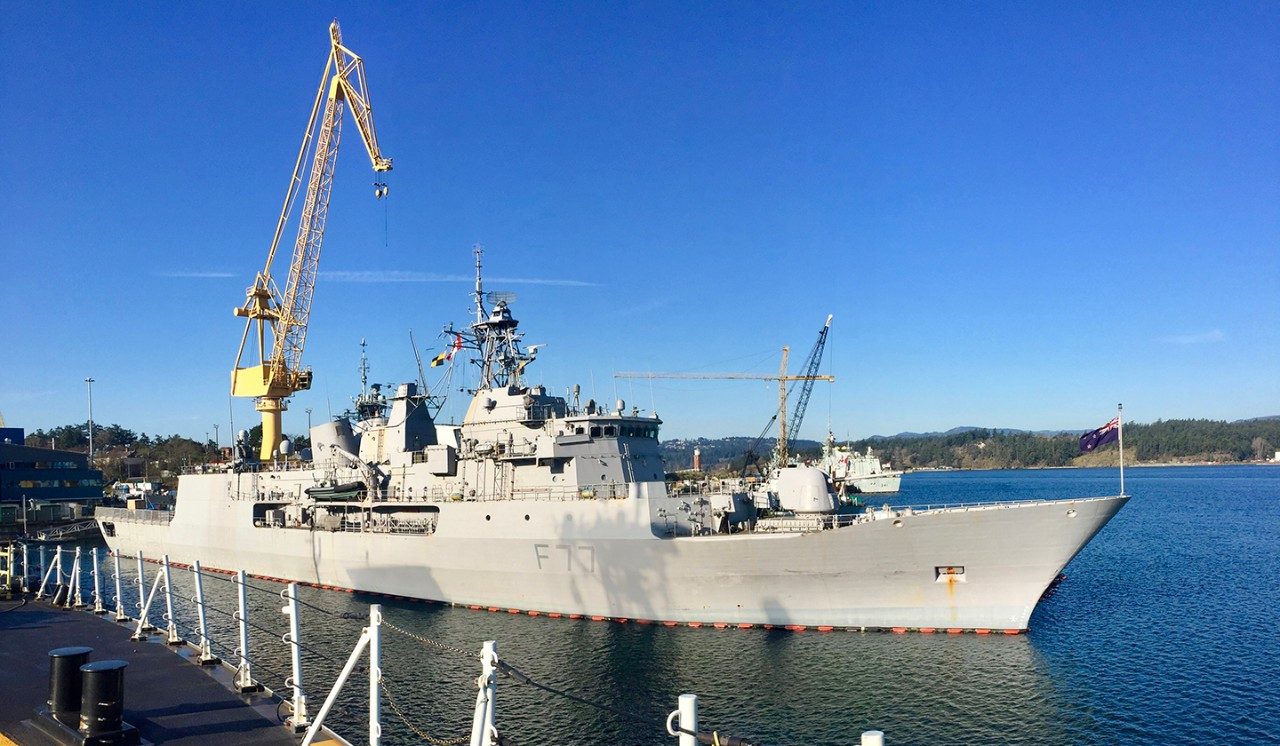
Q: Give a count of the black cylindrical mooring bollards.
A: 2